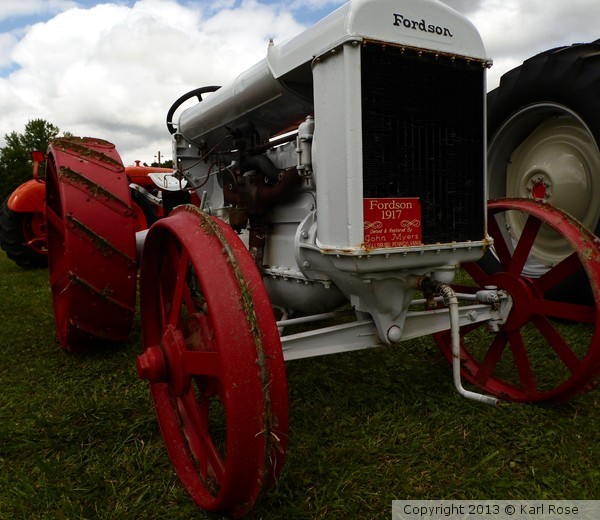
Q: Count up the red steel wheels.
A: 3